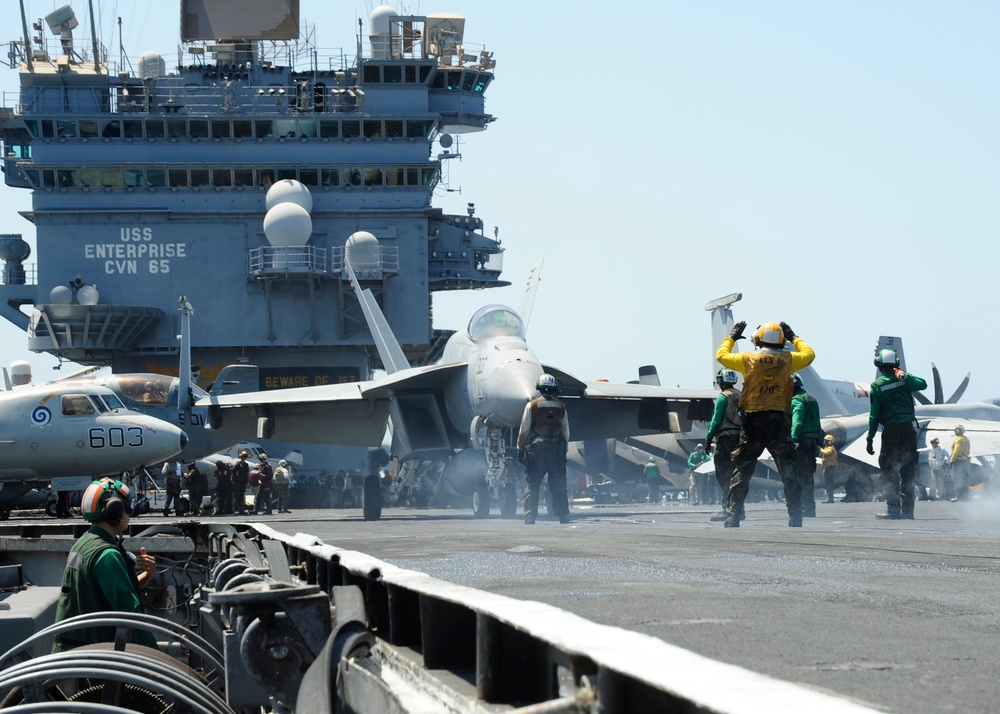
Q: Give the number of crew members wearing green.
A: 6